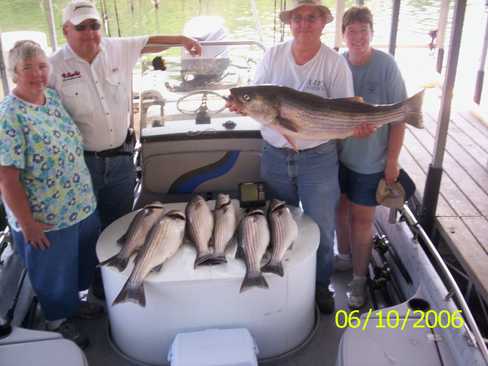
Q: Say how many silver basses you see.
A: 7